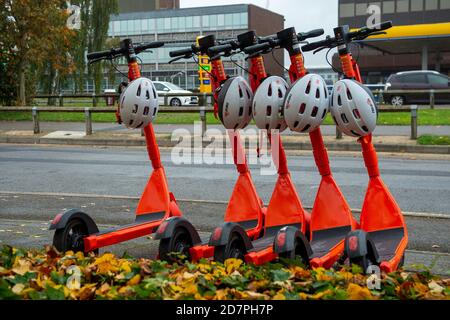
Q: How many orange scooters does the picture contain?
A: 5